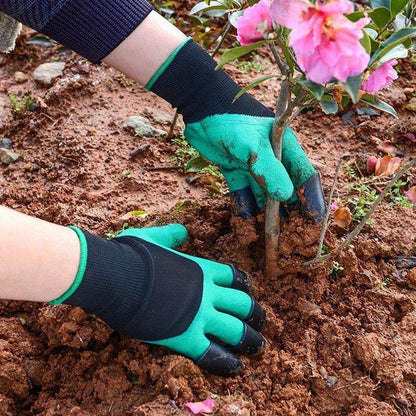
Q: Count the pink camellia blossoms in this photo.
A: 3